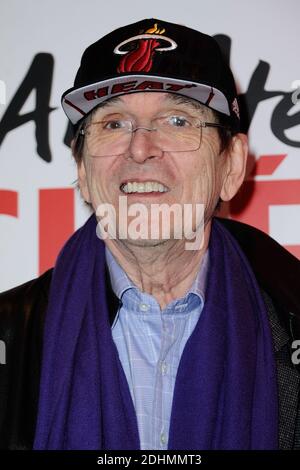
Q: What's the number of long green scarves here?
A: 0